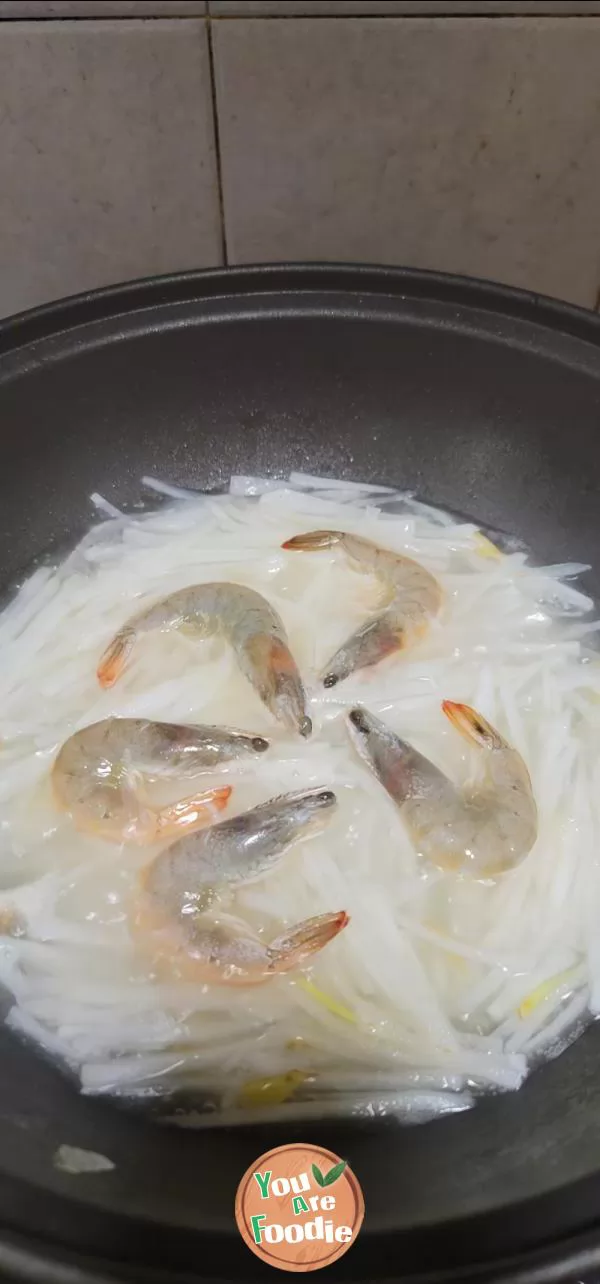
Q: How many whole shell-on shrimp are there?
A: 5